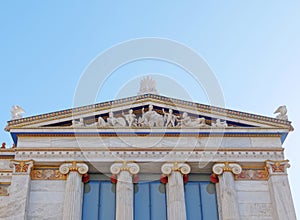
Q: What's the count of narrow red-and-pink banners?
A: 0